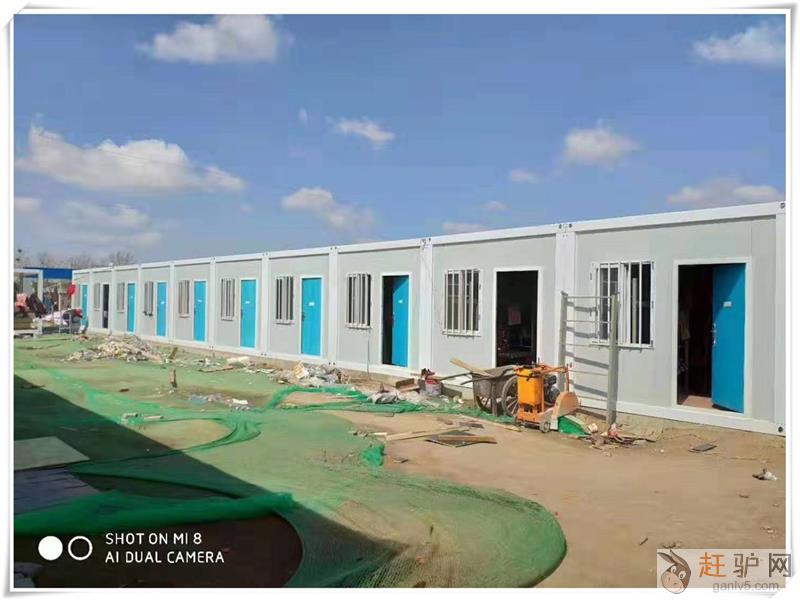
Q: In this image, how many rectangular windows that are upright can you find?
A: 10